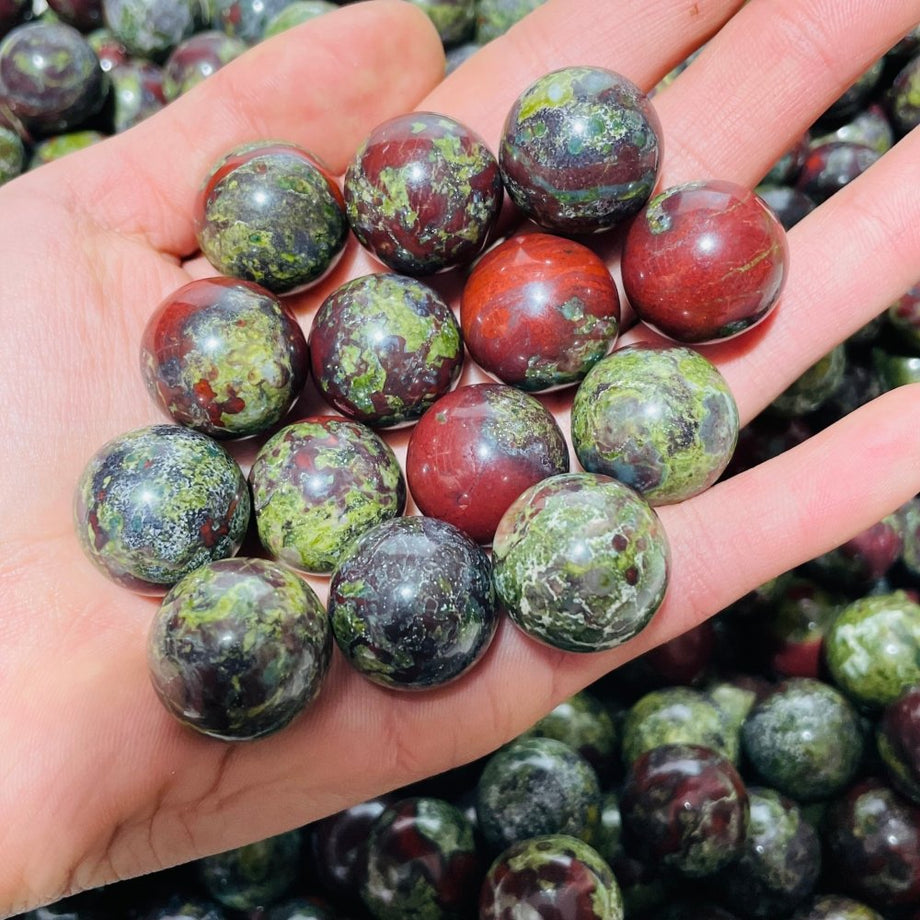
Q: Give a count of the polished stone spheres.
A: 14